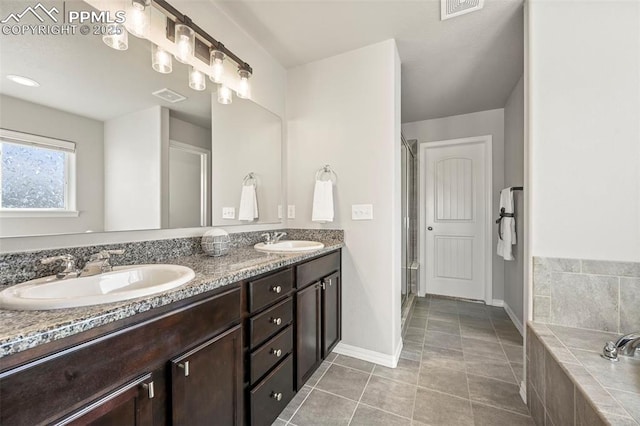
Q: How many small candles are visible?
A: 0